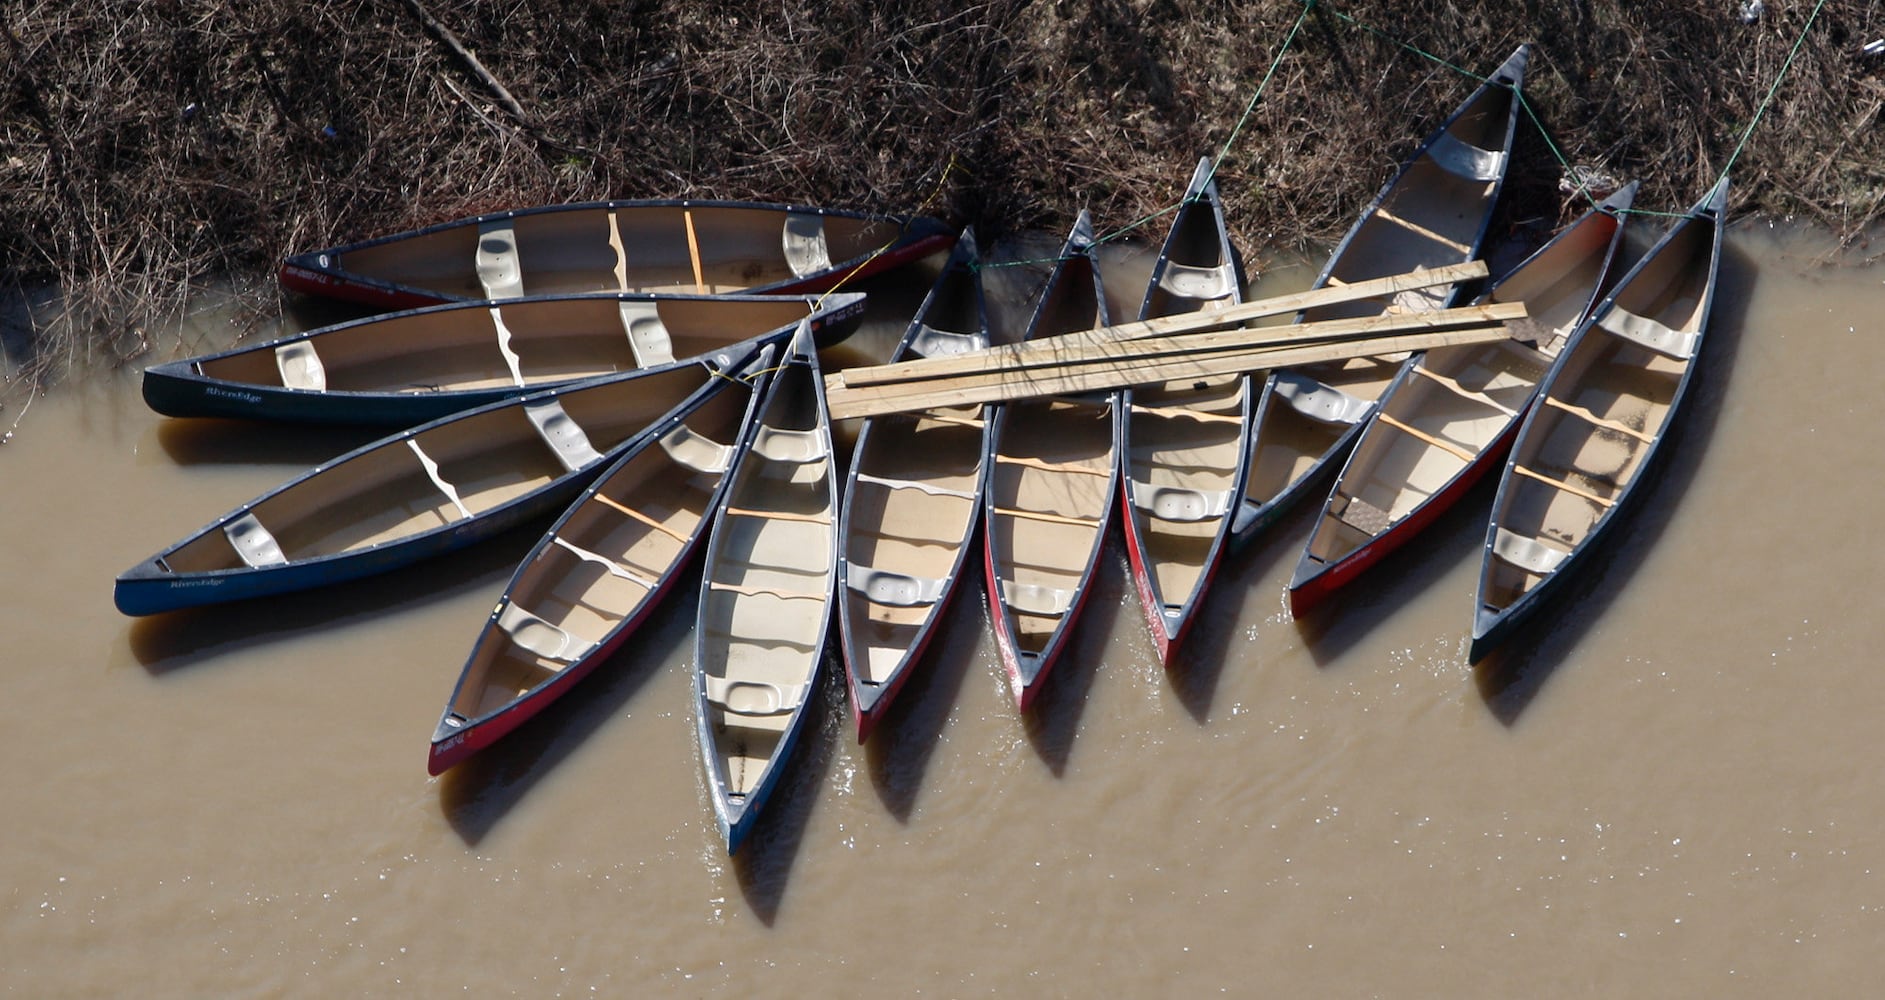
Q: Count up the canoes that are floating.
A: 11